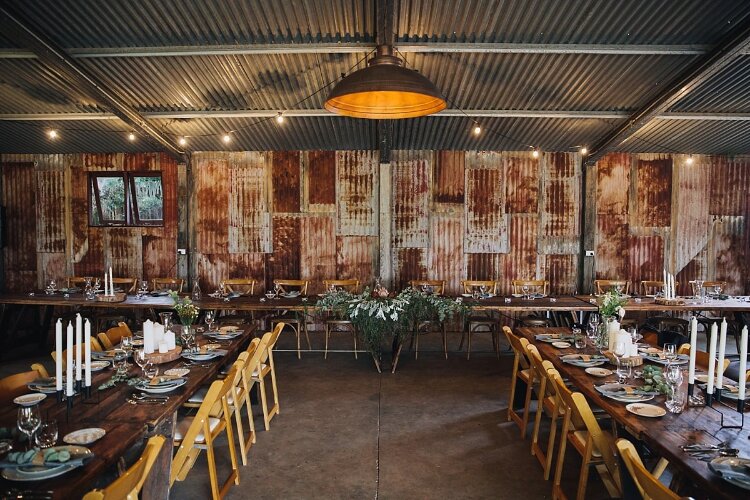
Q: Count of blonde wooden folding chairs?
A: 14